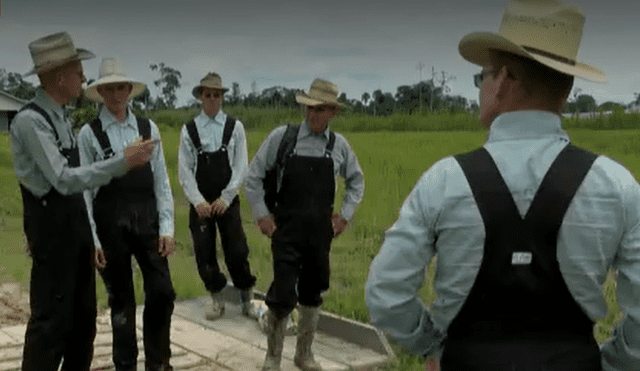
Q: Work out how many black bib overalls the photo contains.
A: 5